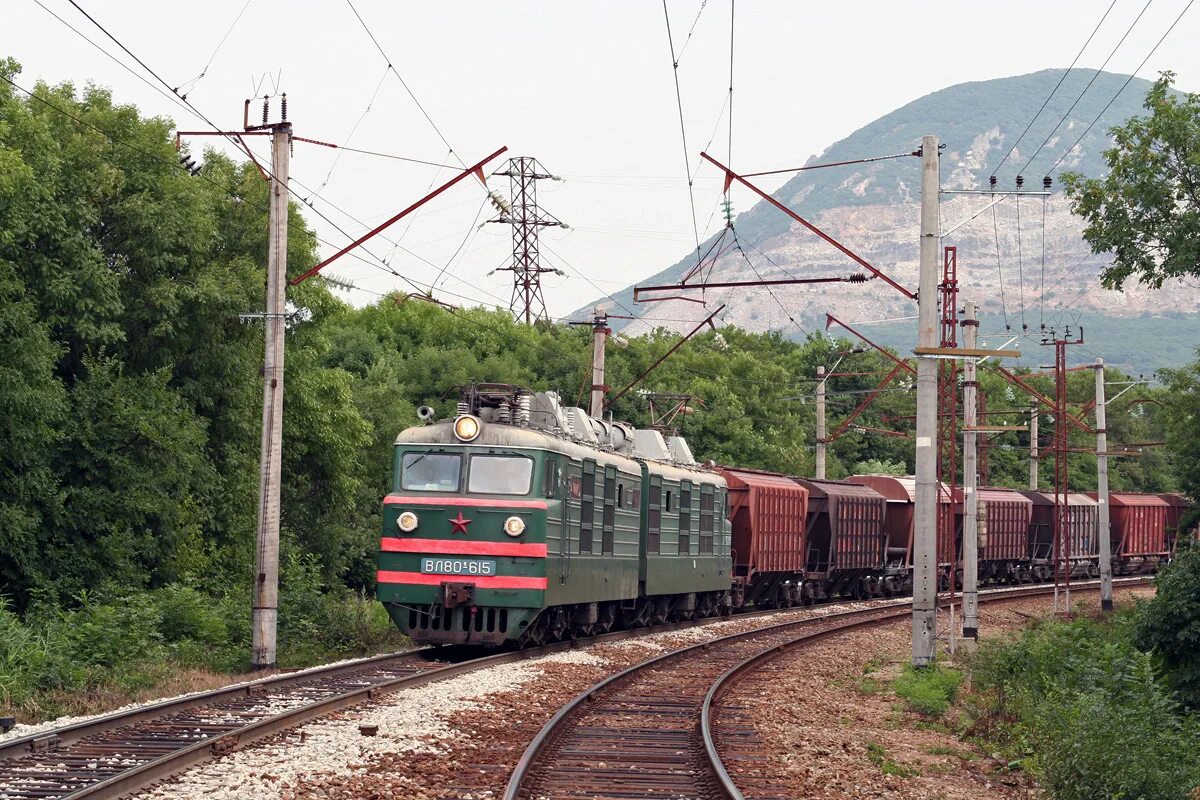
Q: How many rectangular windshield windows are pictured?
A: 2